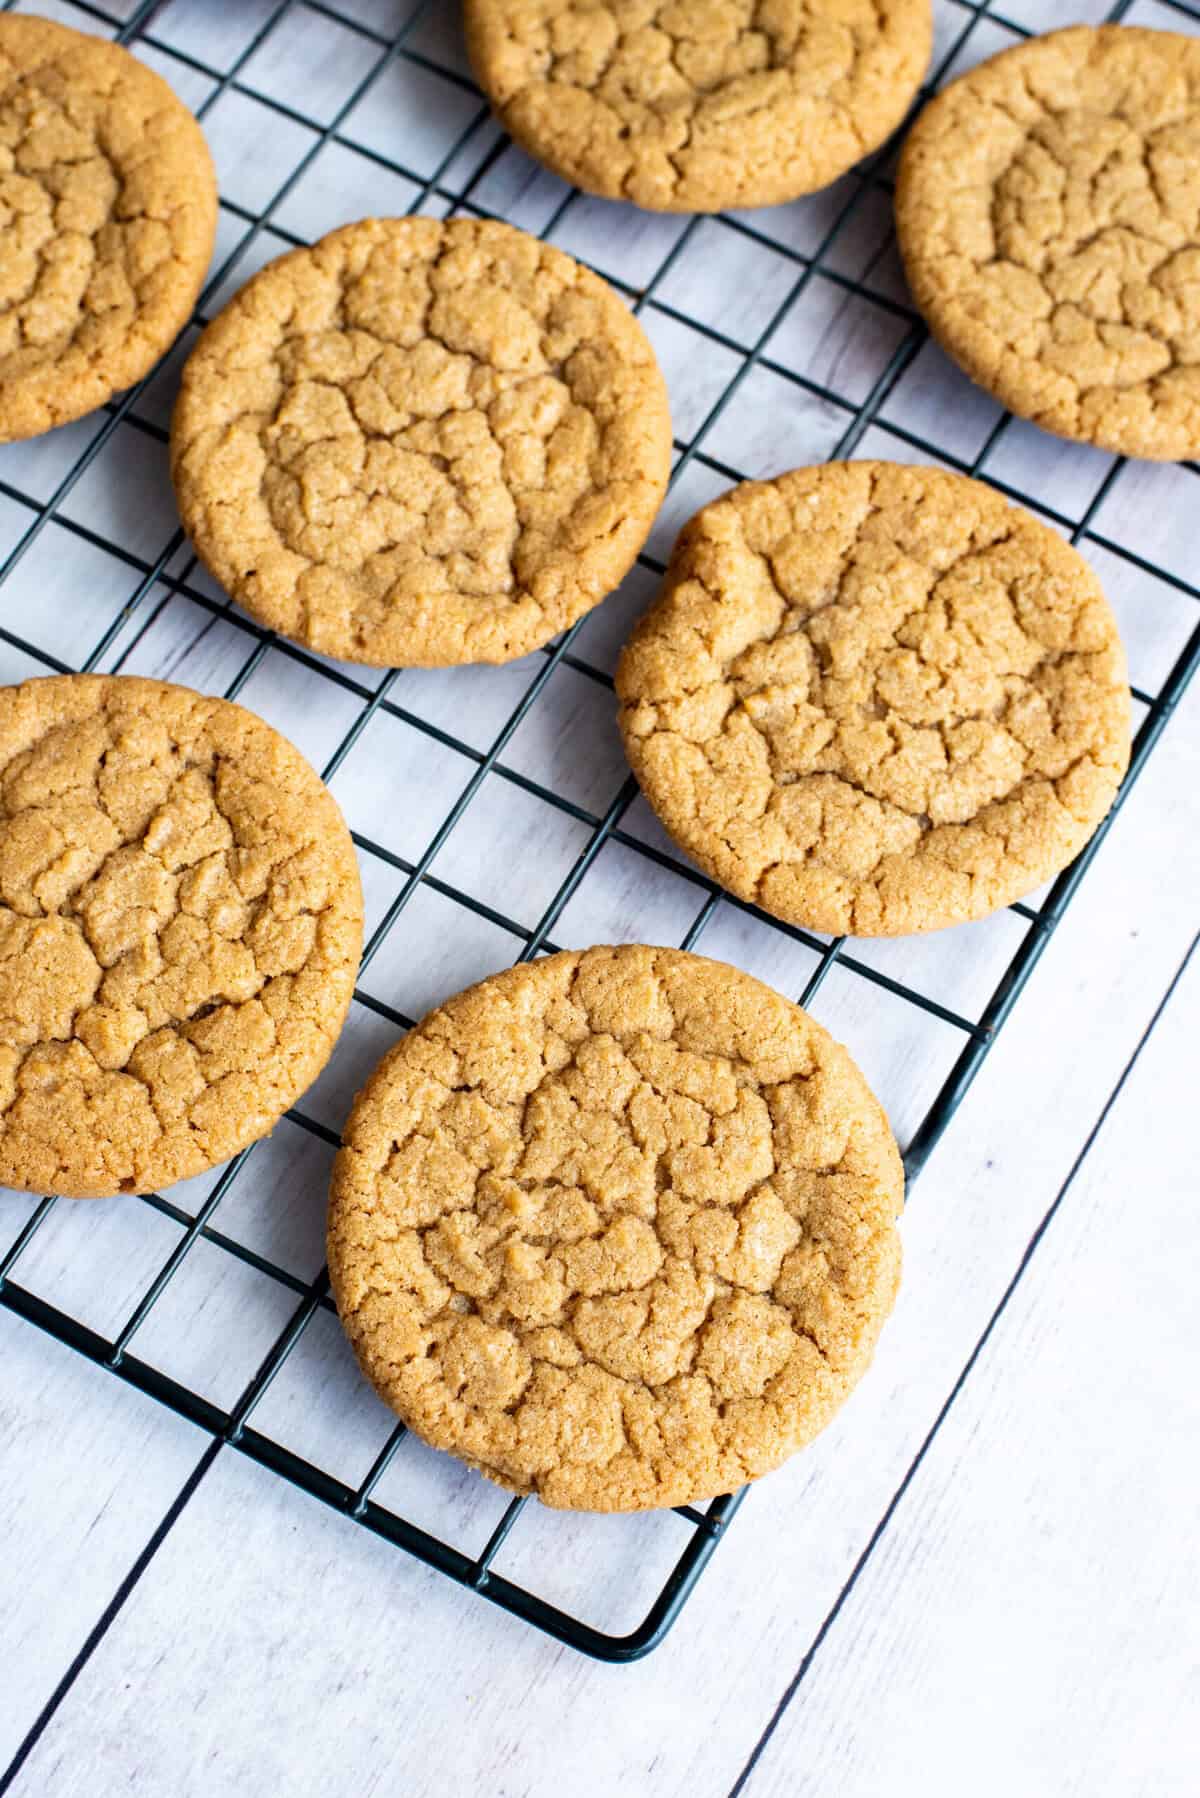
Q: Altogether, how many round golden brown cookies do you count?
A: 7